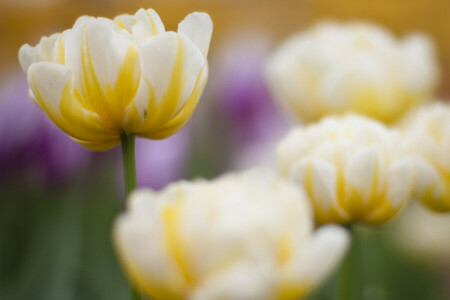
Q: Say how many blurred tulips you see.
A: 4